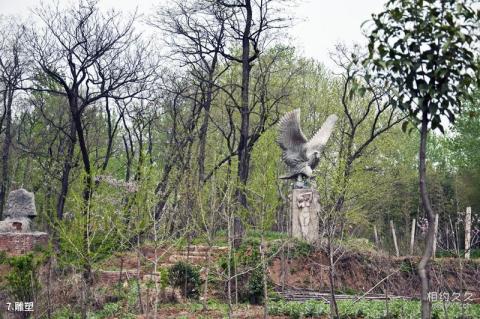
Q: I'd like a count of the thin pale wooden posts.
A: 5